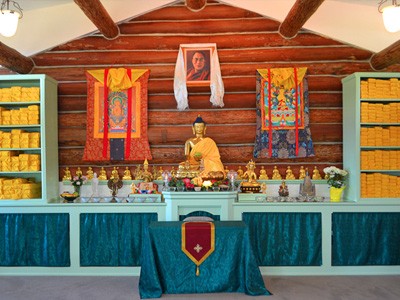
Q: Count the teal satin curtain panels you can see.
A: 4